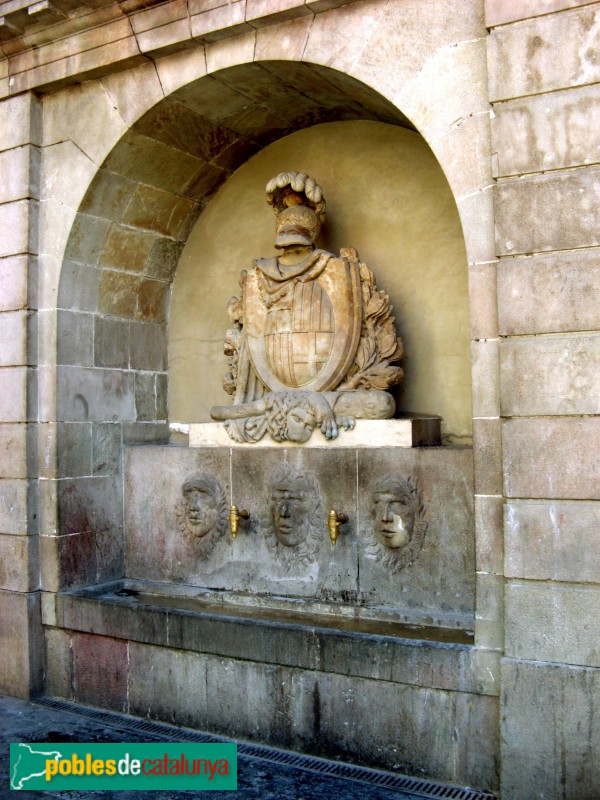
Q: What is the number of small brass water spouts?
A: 2